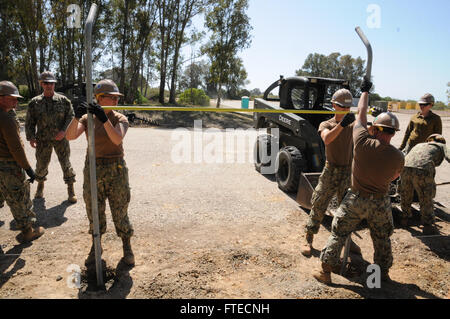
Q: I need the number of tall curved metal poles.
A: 2